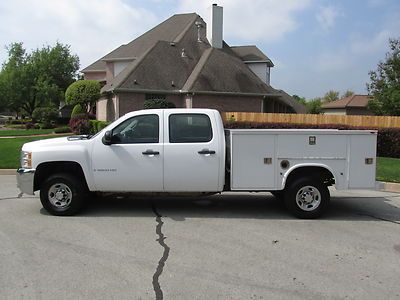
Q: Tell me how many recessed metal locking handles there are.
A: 3